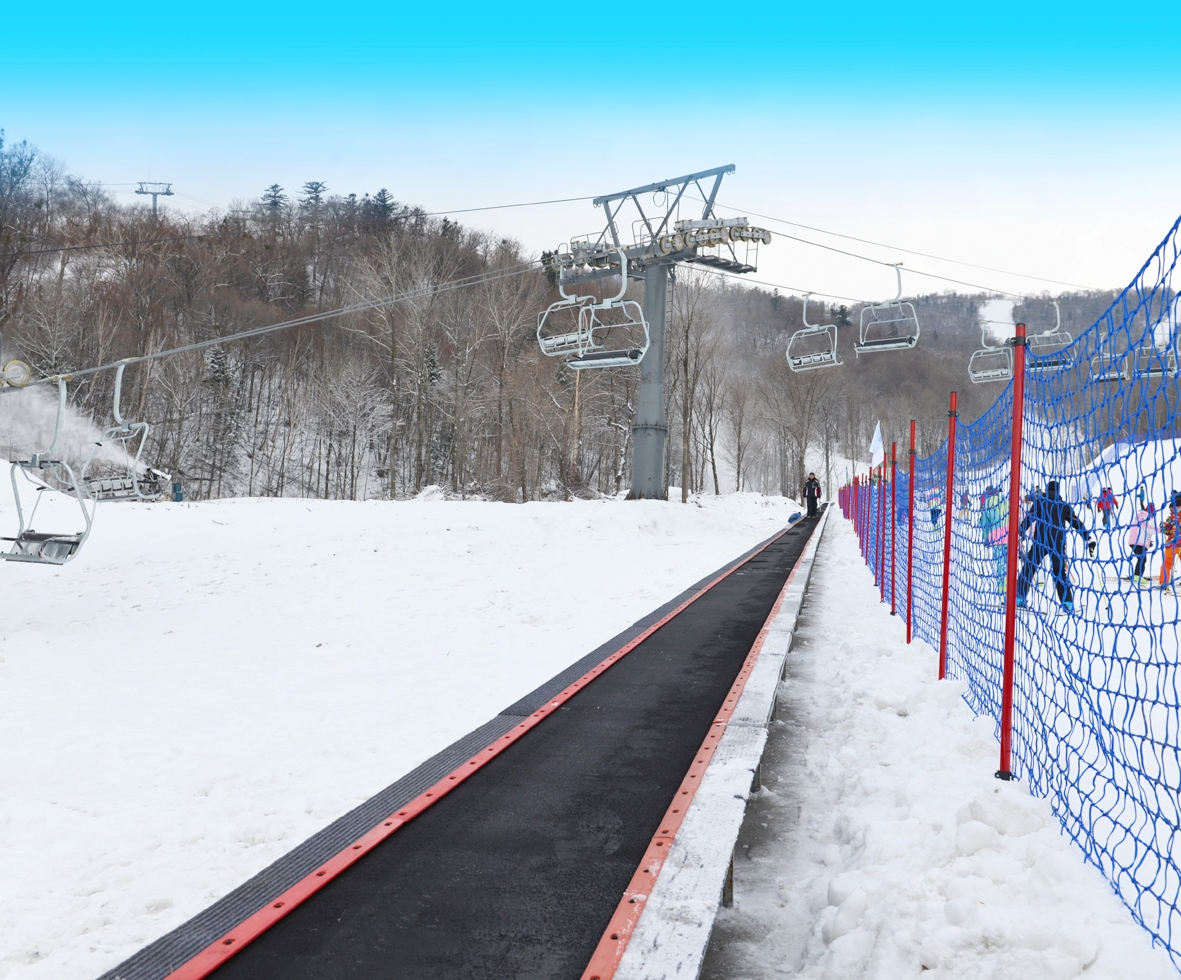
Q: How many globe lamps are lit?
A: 0